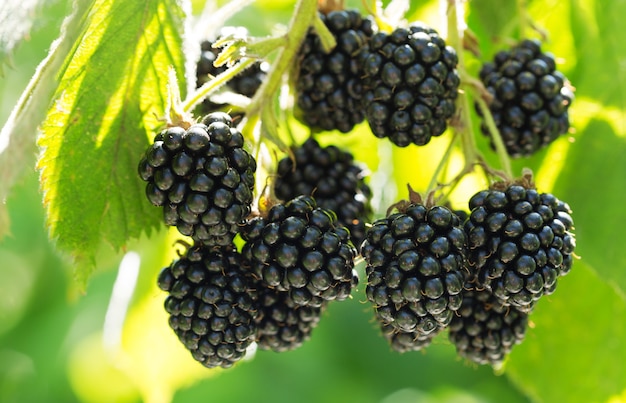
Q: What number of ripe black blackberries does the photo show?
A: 13